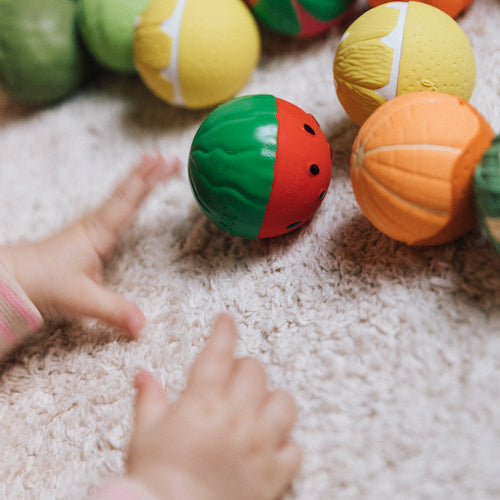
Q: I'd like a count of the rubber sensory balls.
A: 9